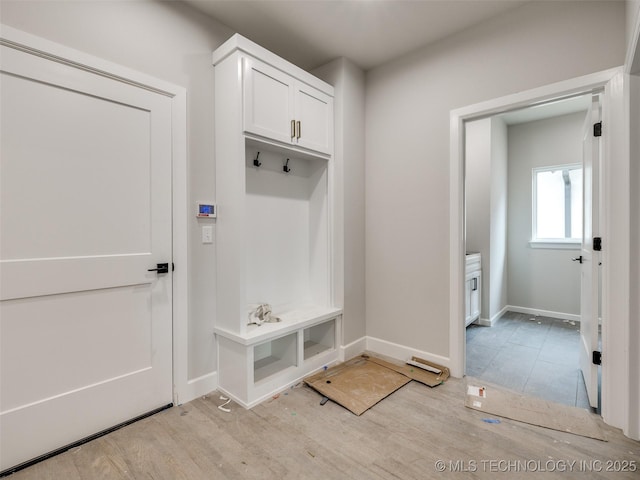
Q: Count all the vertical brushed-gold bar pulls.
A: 2